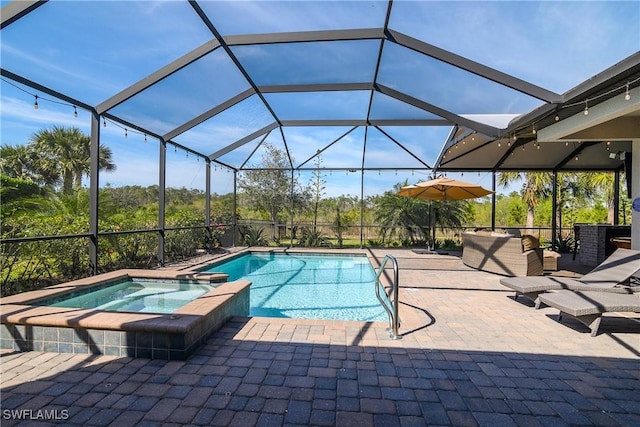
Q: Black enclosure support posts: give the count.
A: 10